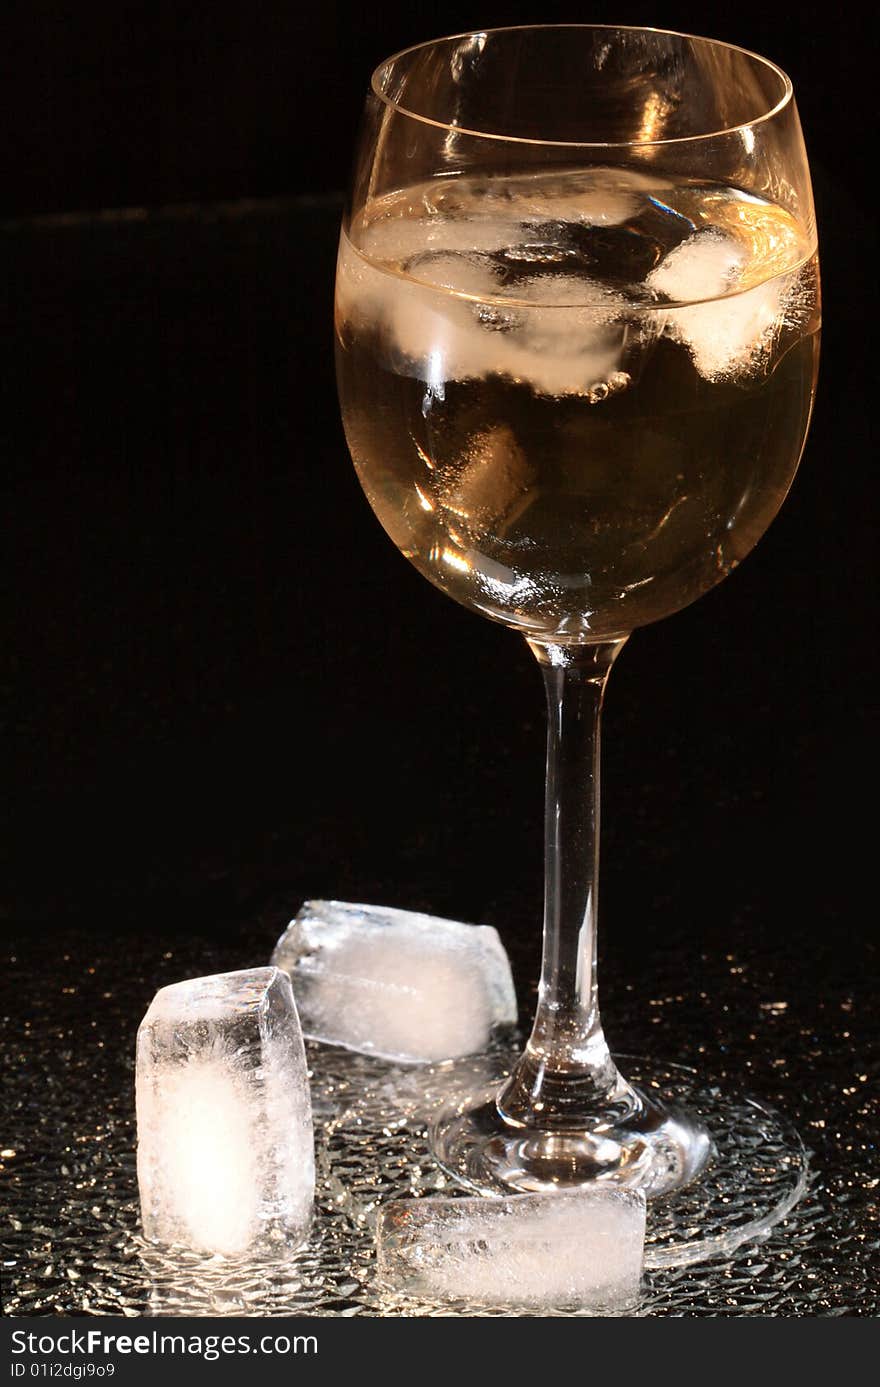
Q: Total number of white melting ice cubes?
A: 3